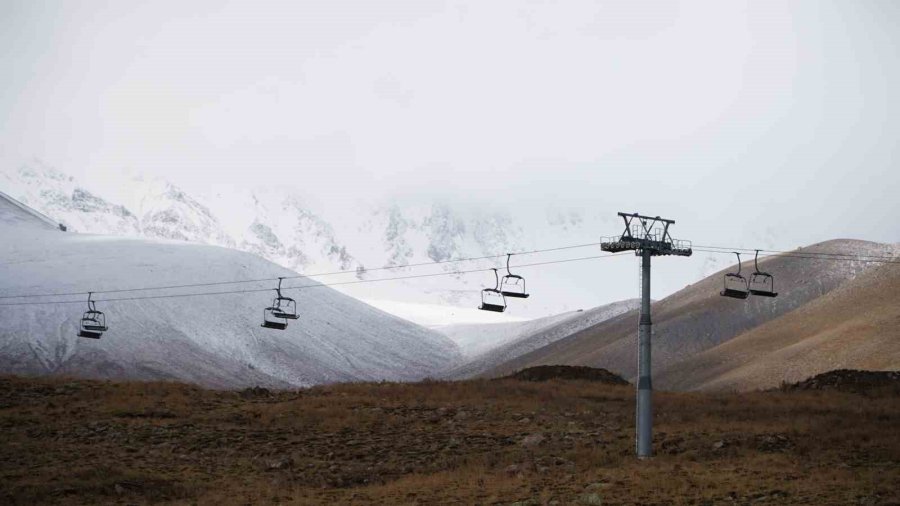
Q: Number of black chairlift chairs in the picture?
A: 8